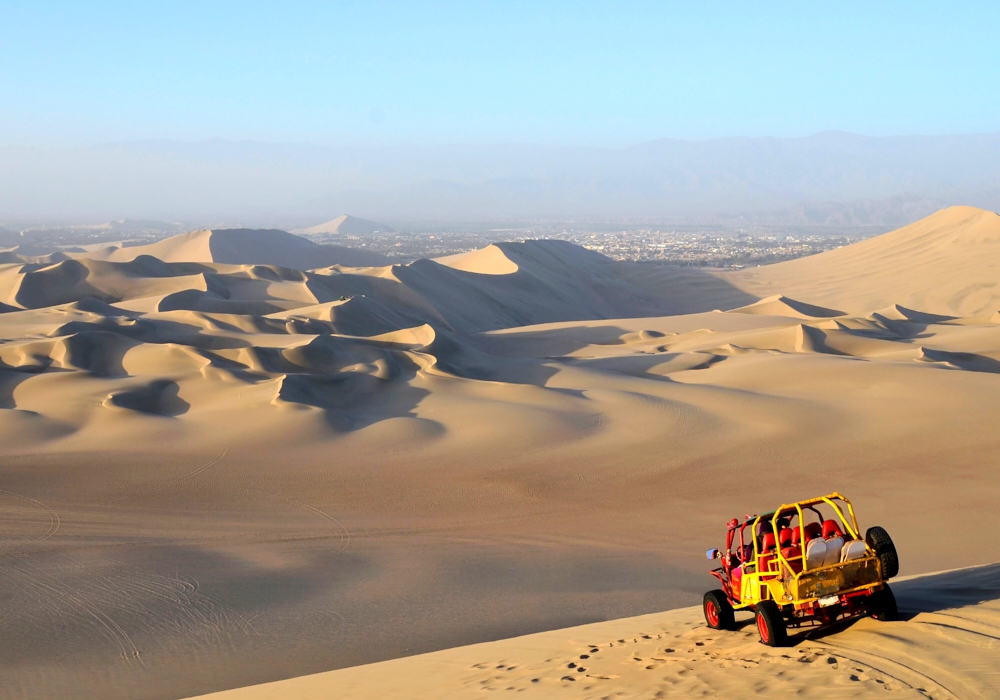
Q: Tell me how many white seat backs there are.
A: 3